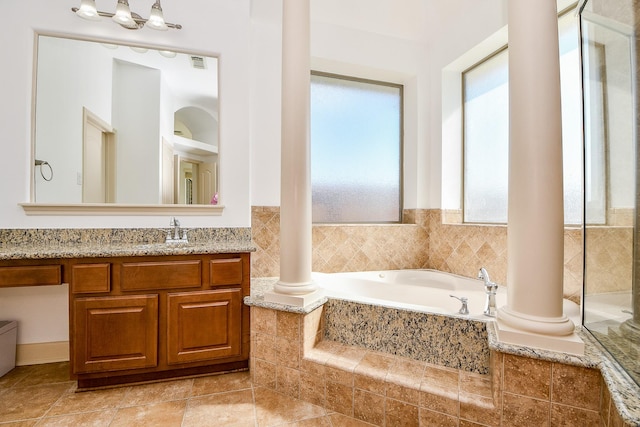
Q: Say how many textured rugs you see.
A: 0